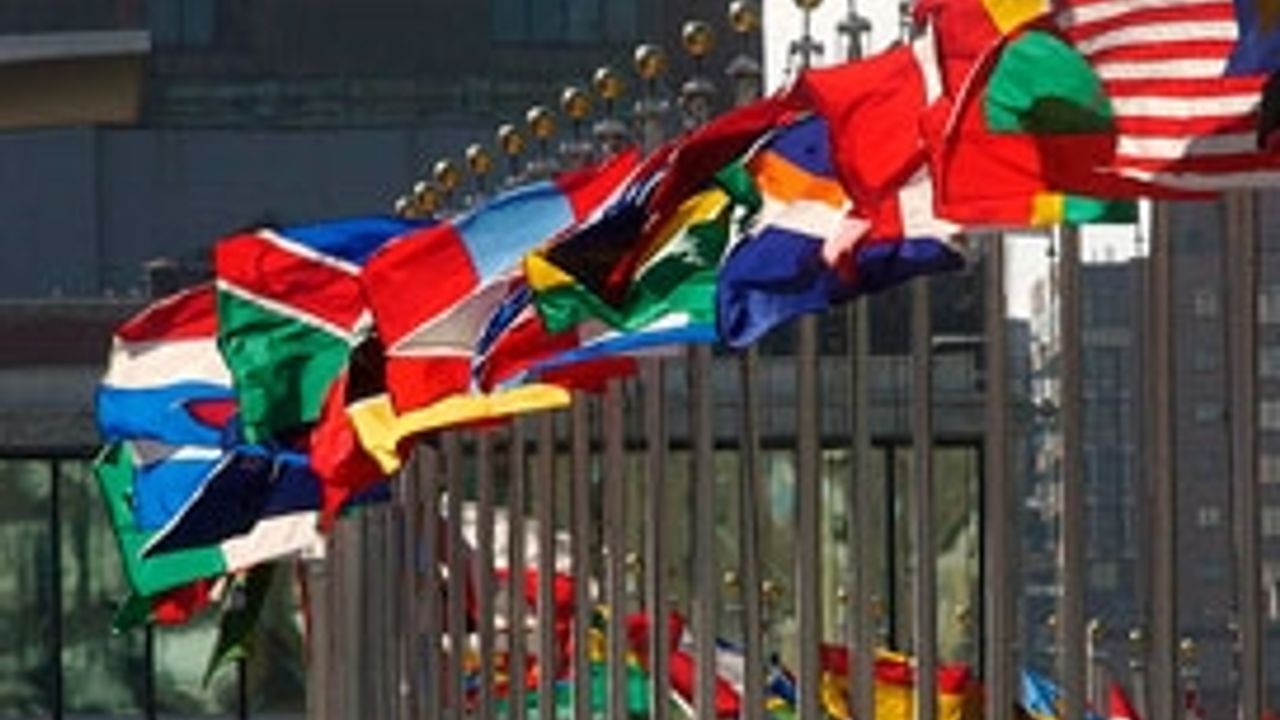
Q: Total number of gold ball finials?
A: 12